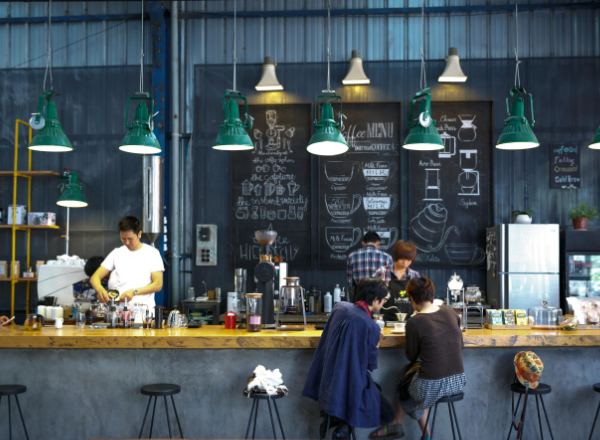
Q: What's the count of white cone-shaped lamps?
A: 3